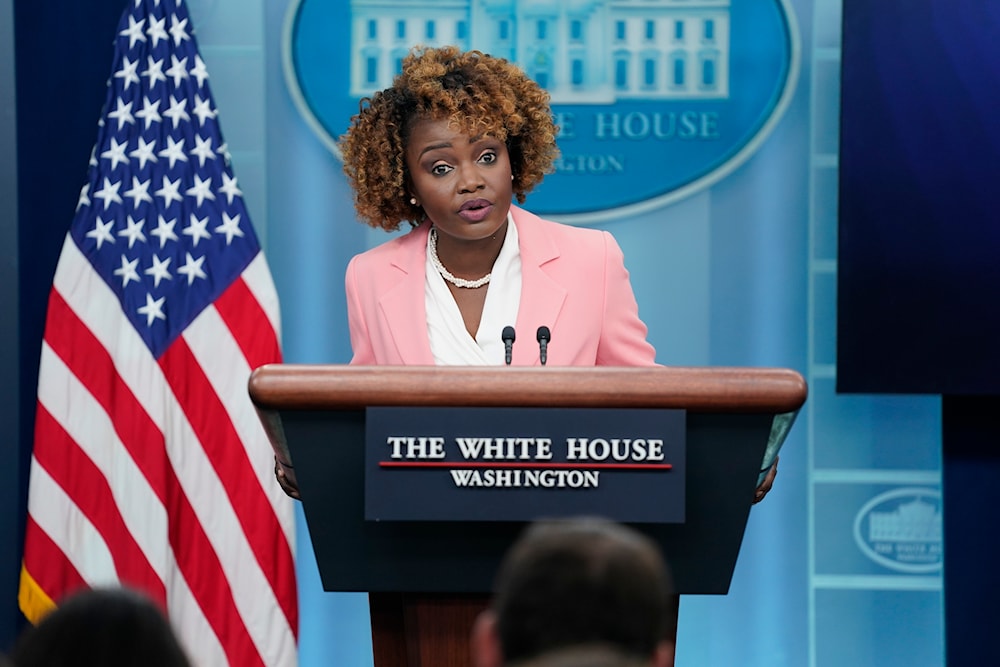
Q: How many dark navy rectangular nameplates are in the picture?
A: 1